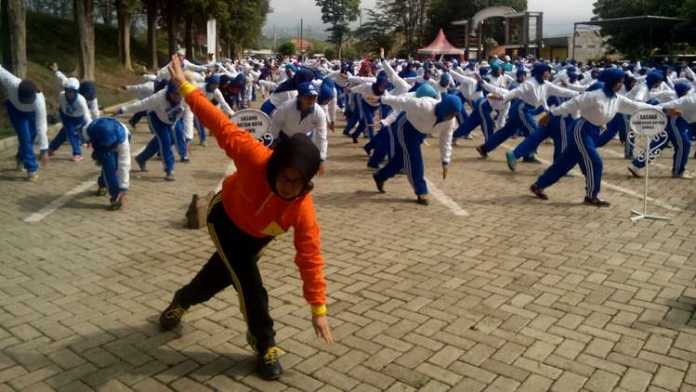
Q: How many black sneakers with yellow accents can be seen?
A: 2